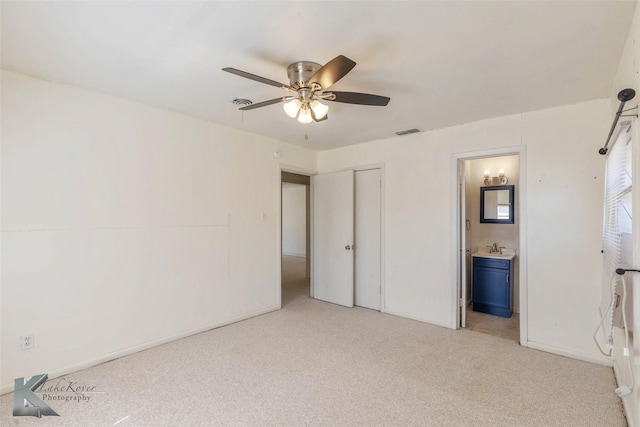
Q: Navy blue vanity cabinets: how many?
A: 1